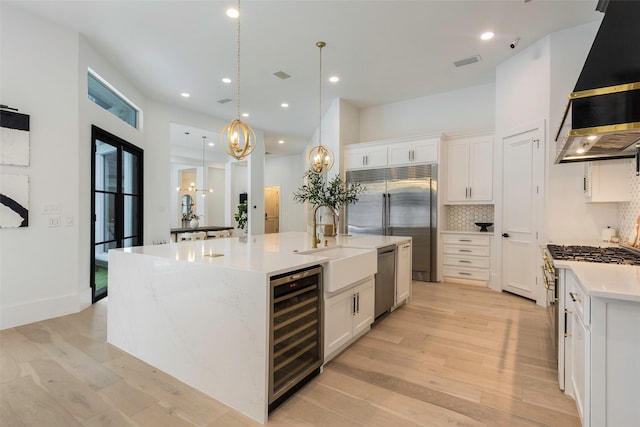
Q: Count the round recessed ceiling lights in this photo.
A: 9